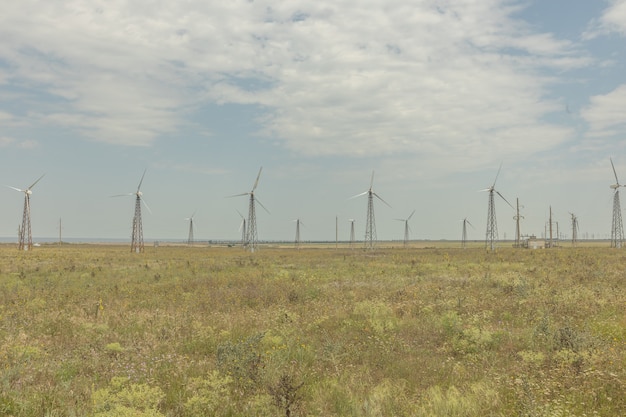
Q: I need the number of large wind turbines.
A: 6